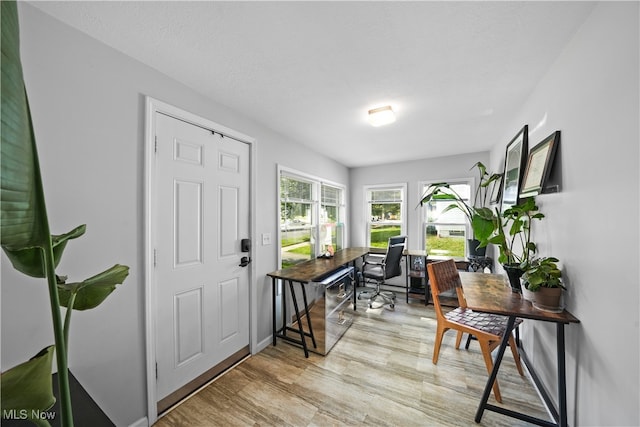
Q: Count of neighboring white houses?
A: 1